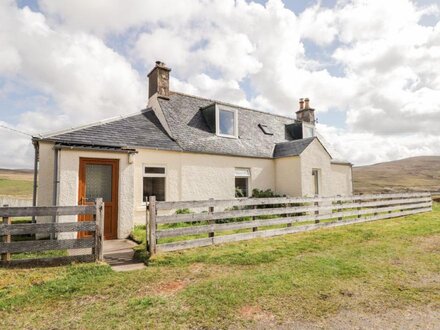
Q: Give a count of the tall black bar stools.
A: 0